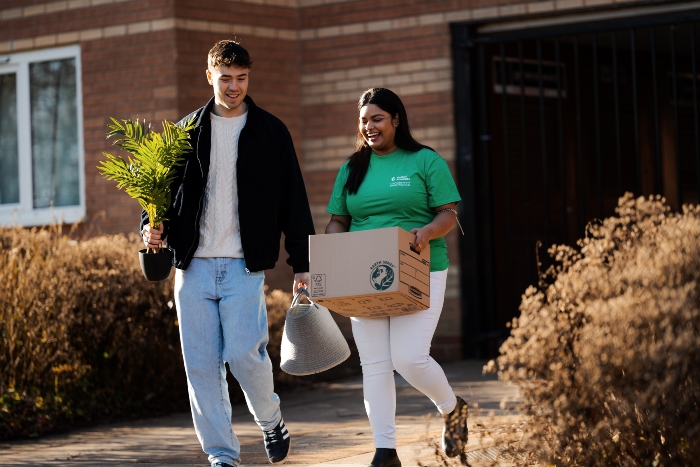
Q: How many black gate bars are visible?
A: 11